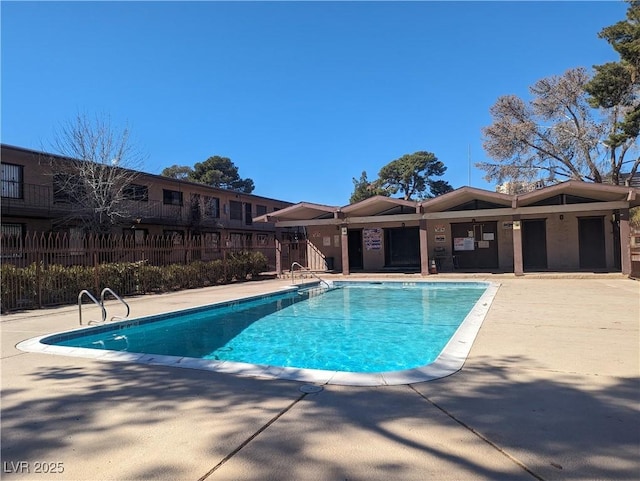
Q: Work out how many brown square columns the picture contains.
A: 5